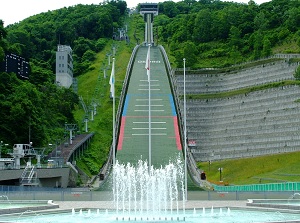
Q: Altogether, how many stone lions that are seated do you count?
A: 0